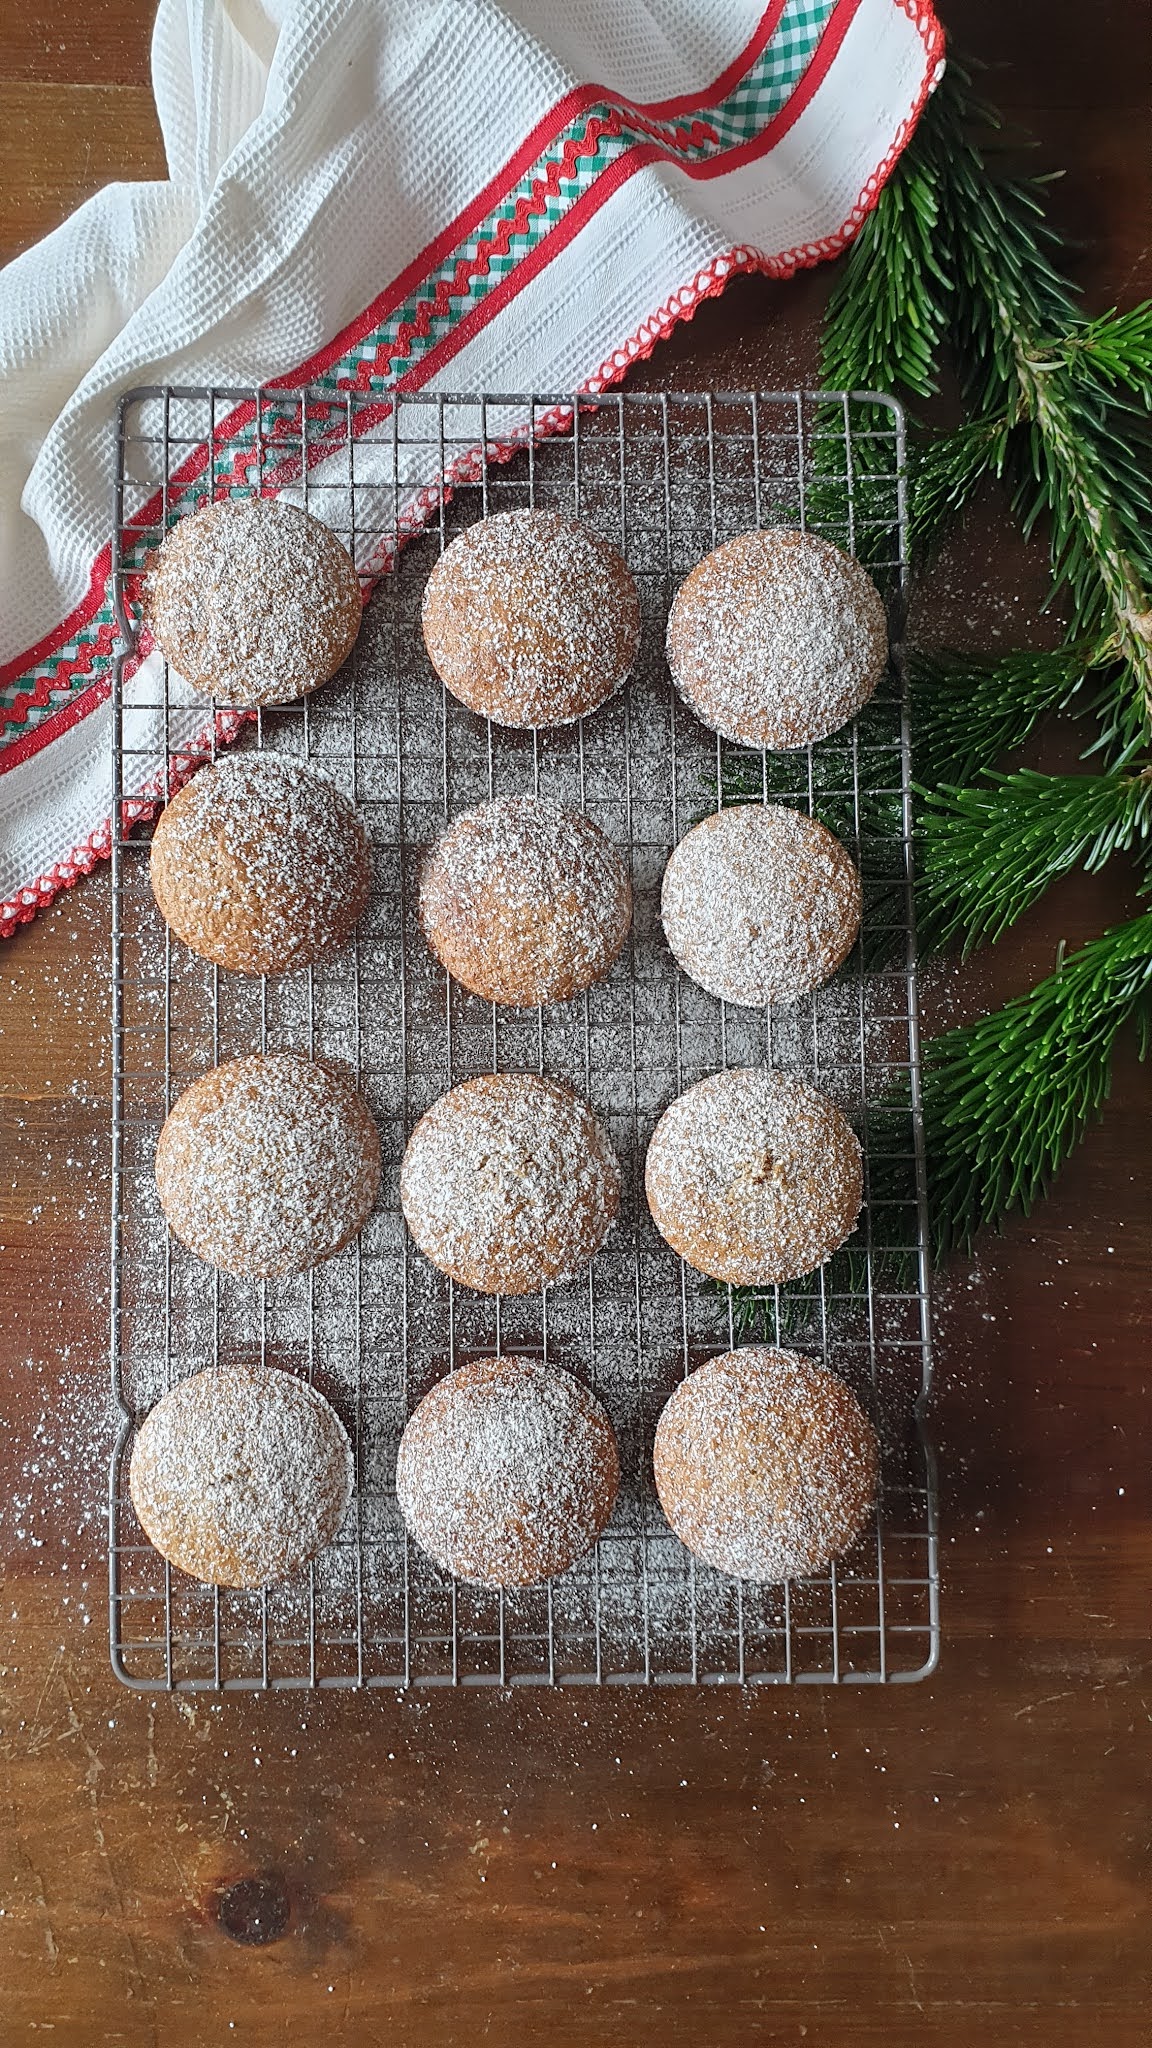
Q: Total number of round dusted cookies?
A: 12